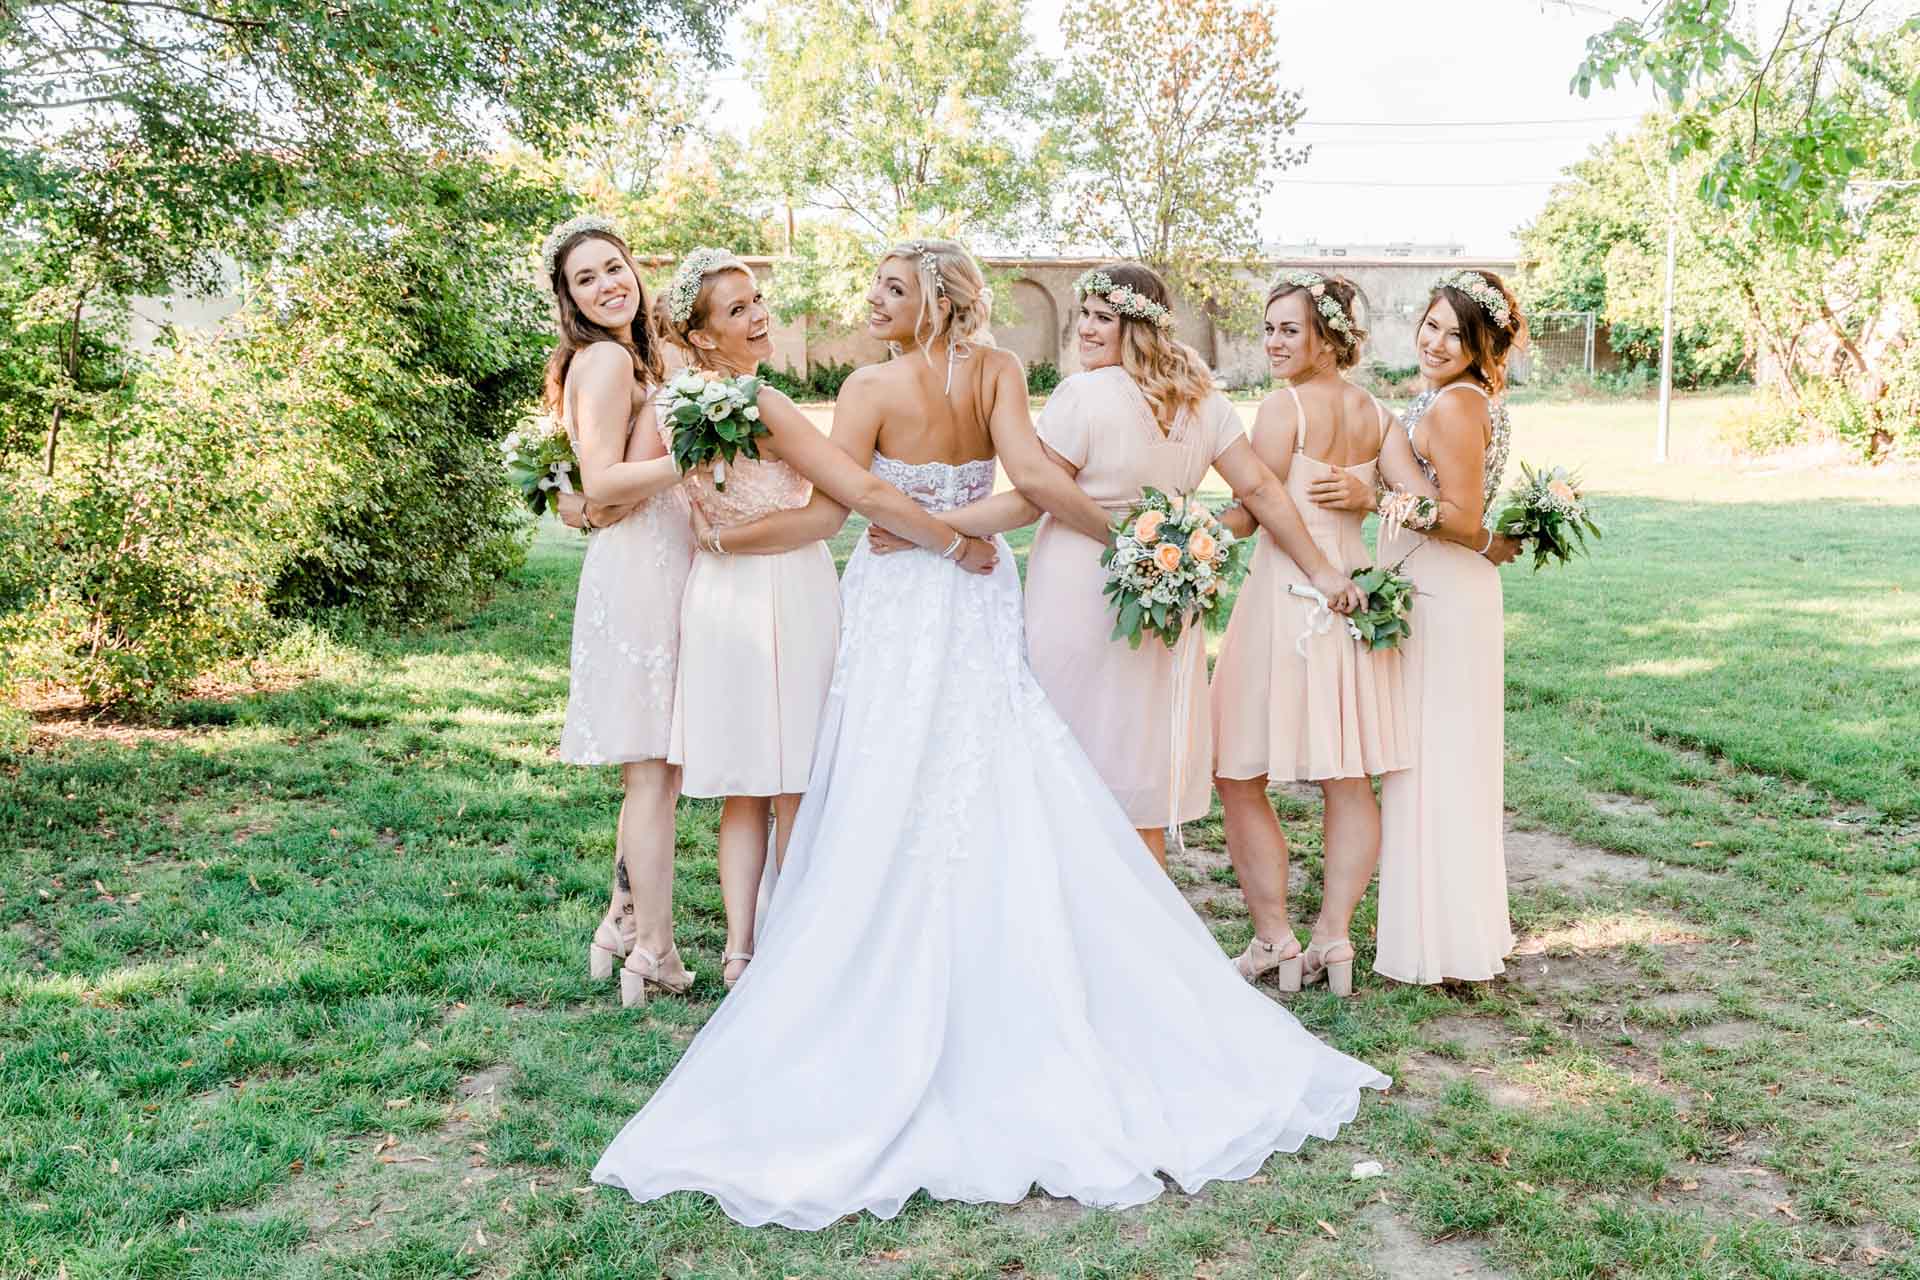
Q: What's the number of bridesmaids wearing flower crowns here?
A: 5